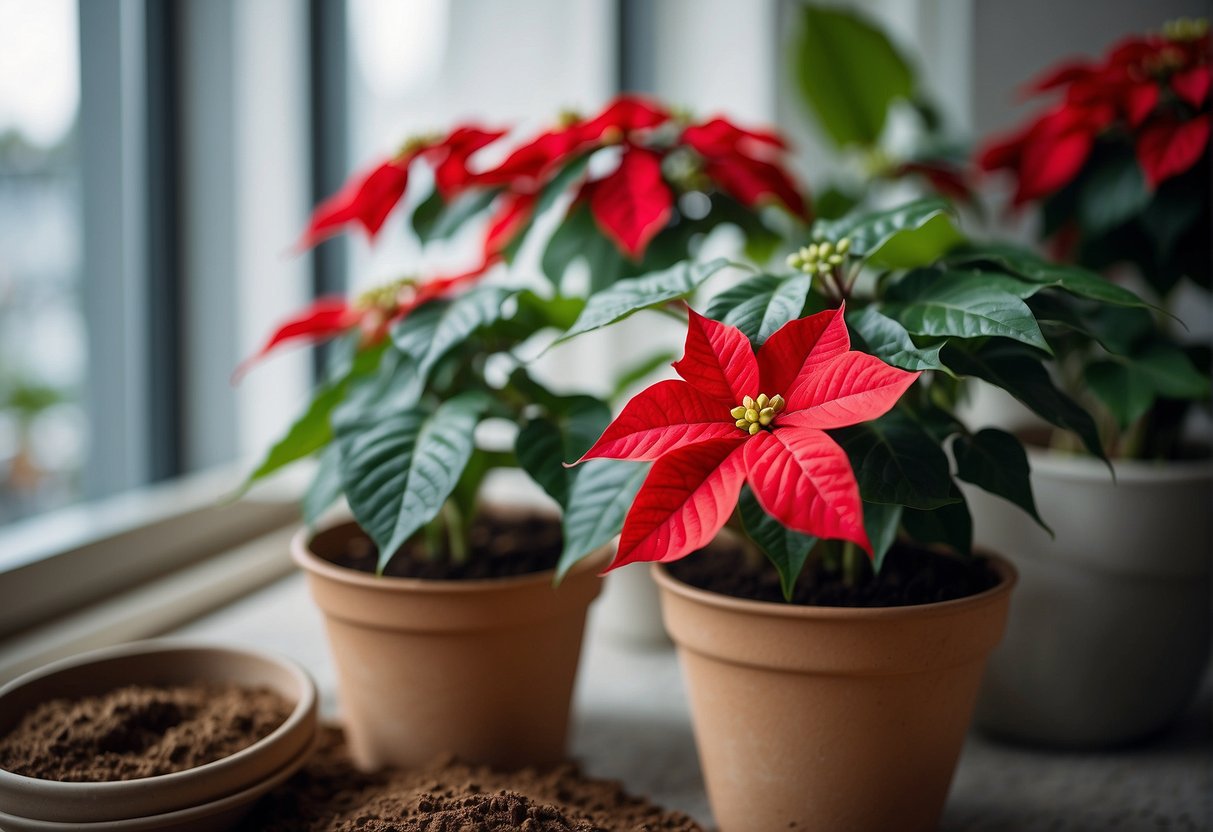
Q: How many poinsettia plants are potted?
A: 3